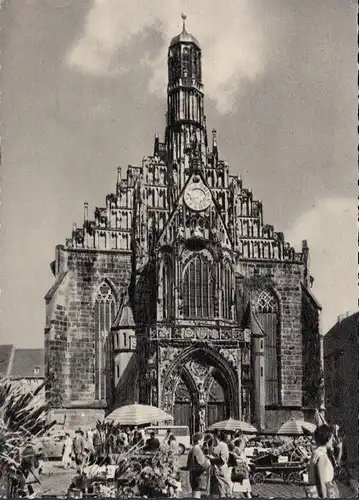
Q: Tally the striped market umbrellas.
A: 3